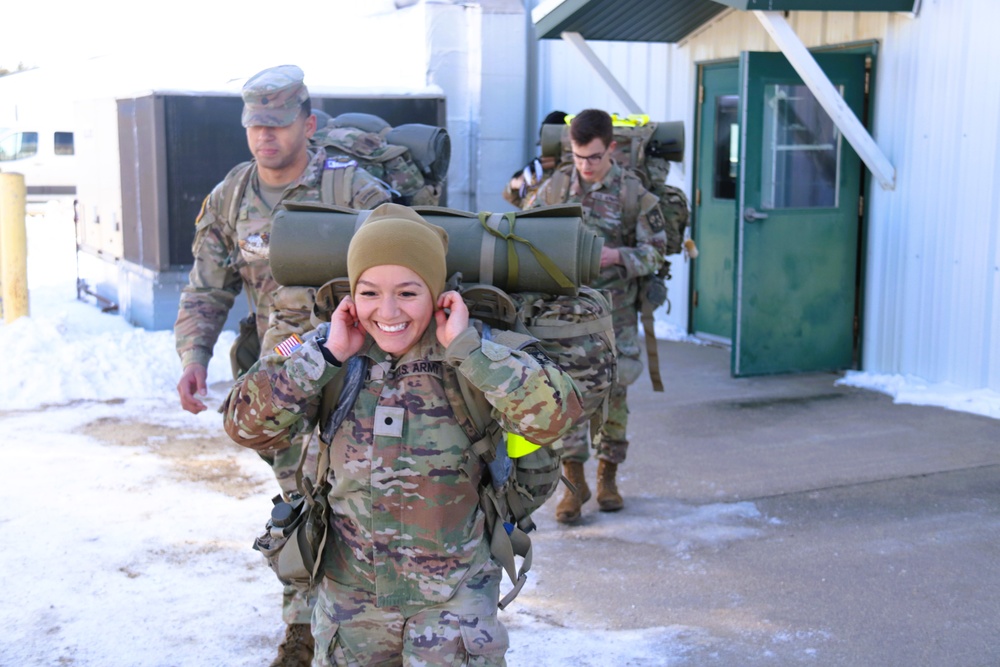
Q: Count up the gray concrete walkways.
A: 1